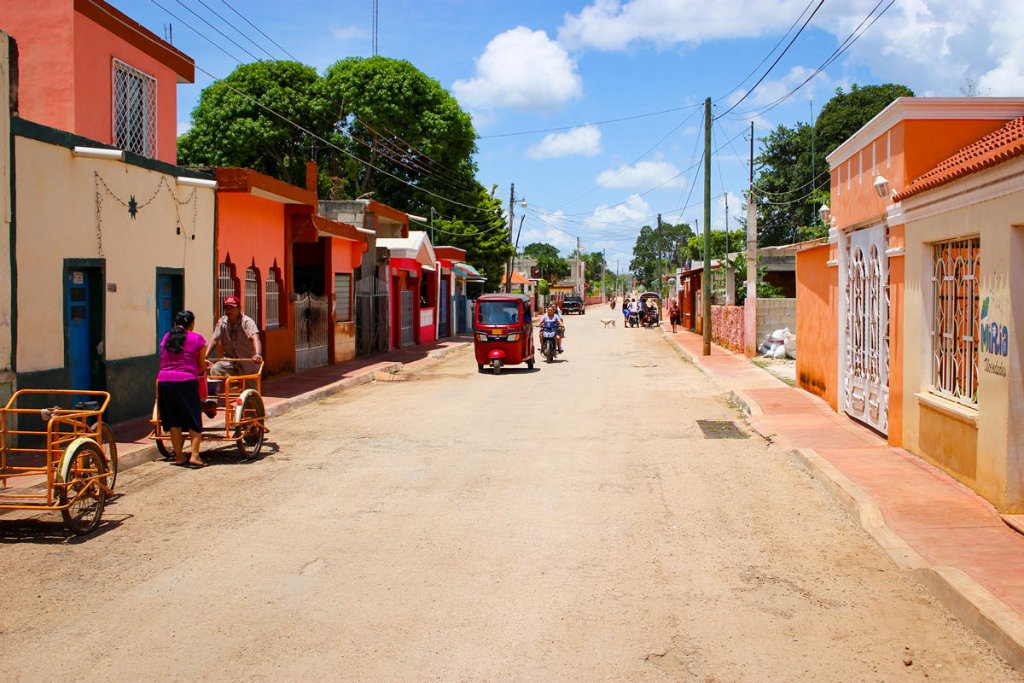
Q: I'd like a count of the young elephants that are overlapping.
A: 0